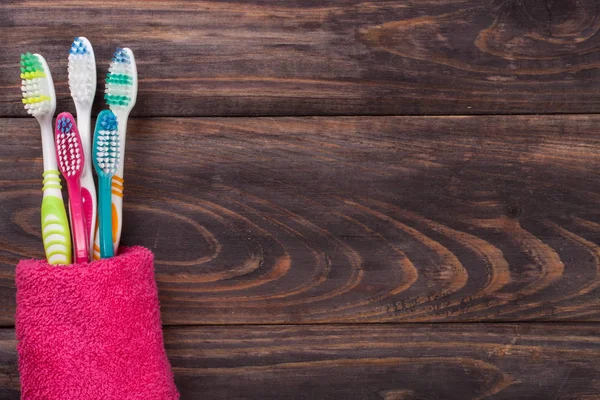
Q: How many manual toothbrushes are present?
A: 5